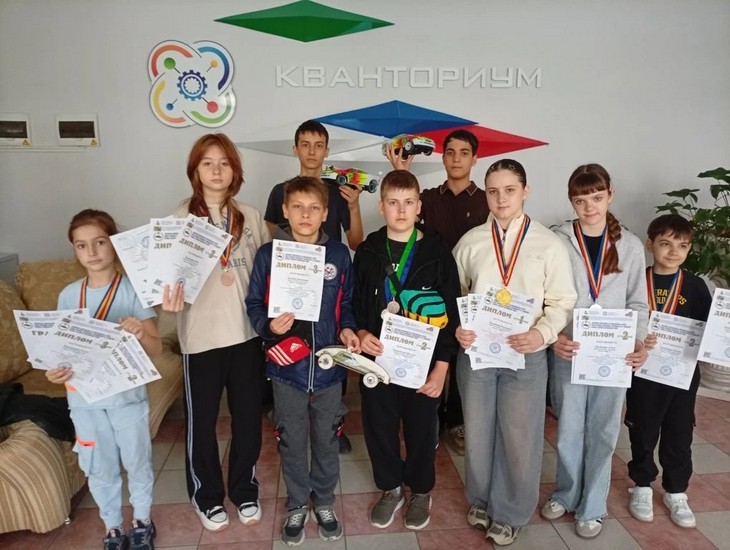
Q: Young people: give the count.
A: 9